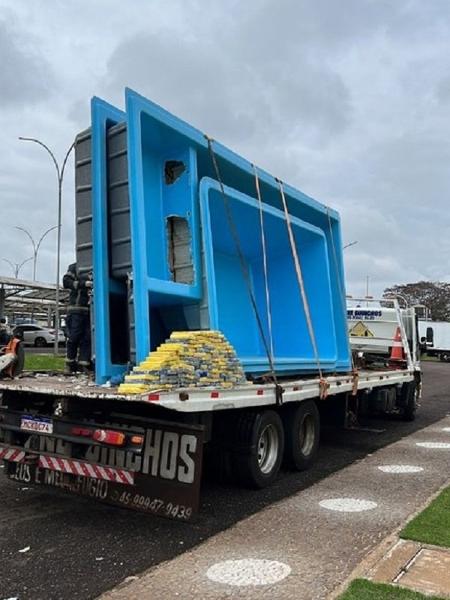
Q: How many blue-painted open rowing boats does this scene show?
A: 0